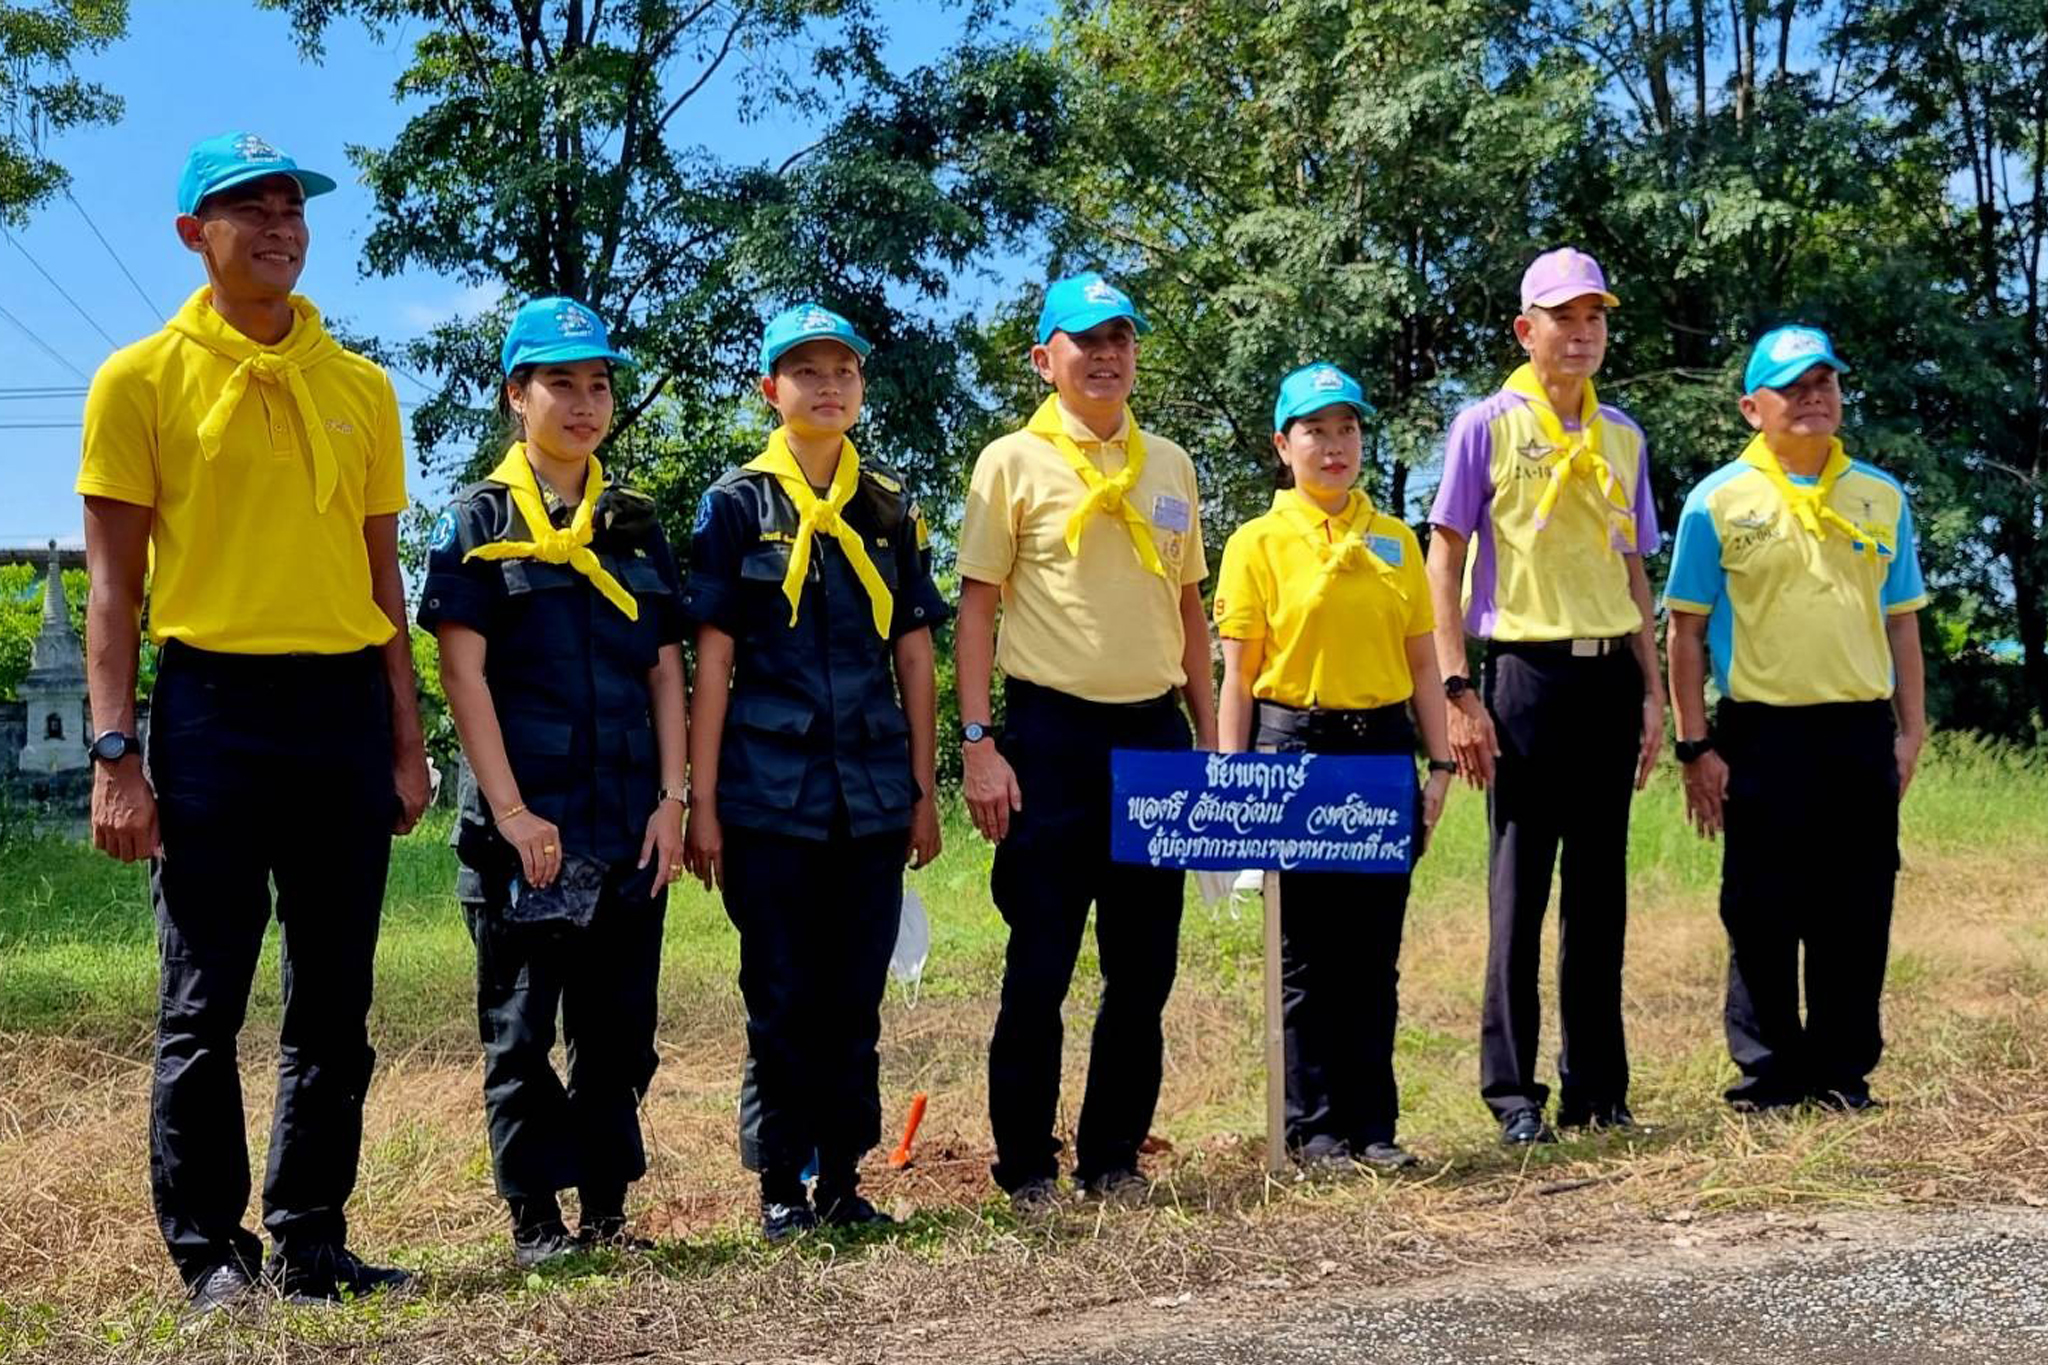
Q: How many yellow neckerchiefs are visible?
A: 7